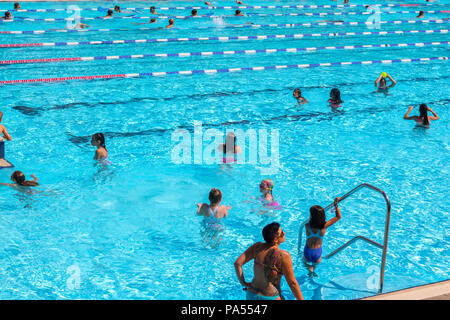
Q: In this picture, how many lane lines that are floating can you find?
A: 6